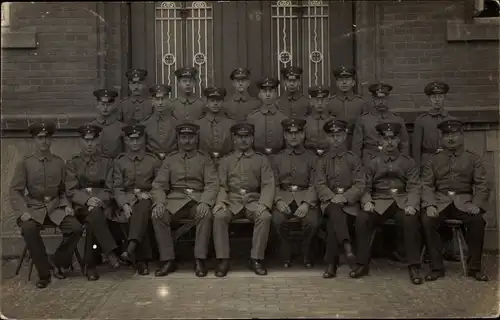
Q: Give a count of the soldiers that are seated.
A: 9